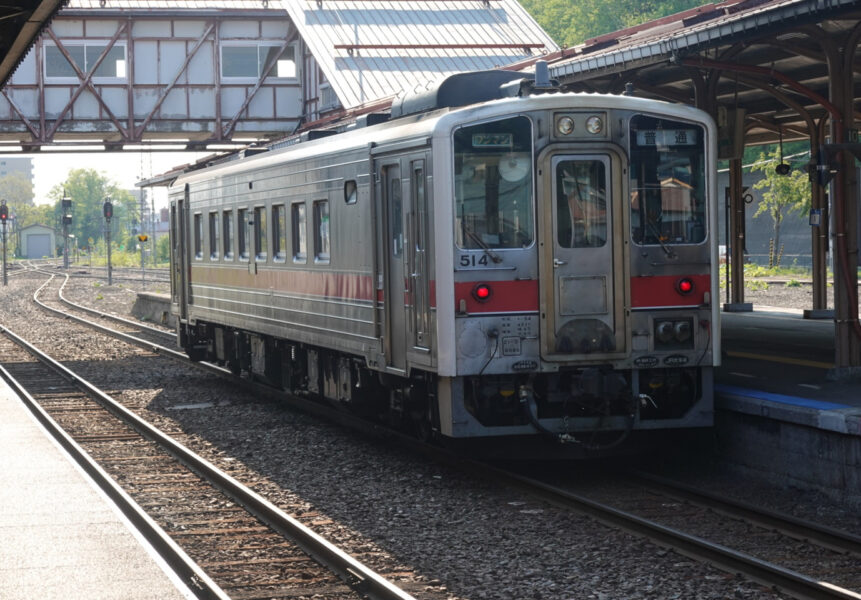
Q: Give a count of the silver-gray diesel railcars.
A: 1